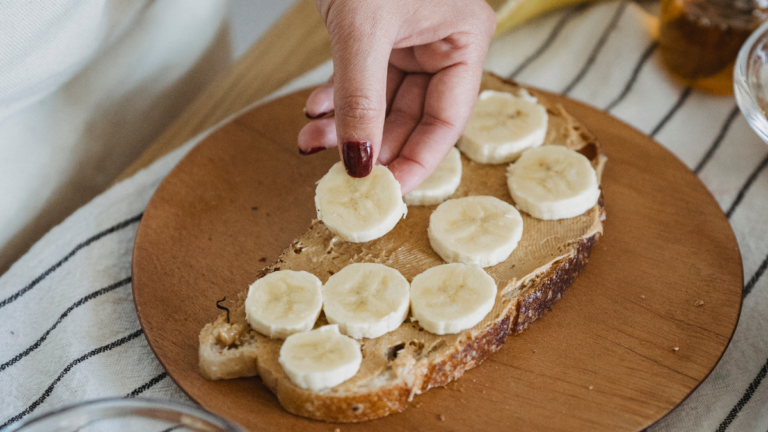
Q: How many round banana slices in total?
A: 9